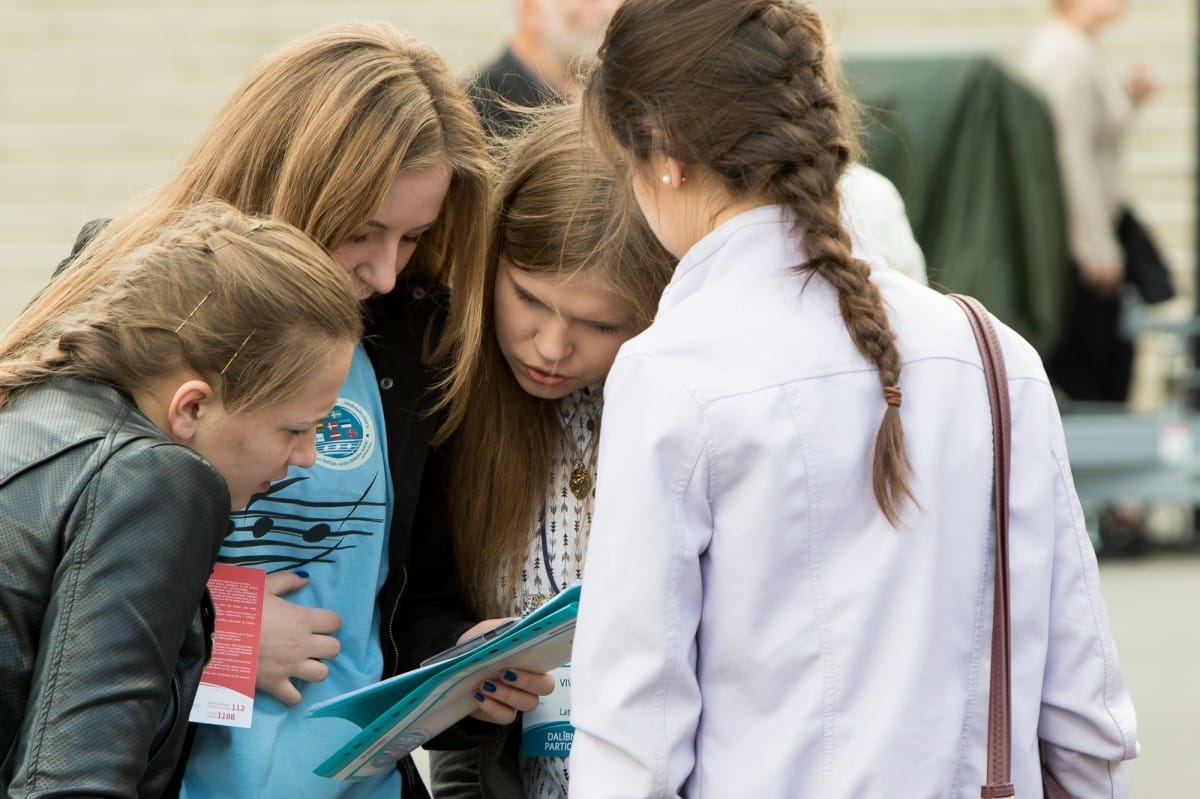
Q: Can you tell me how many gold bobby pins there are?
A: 2